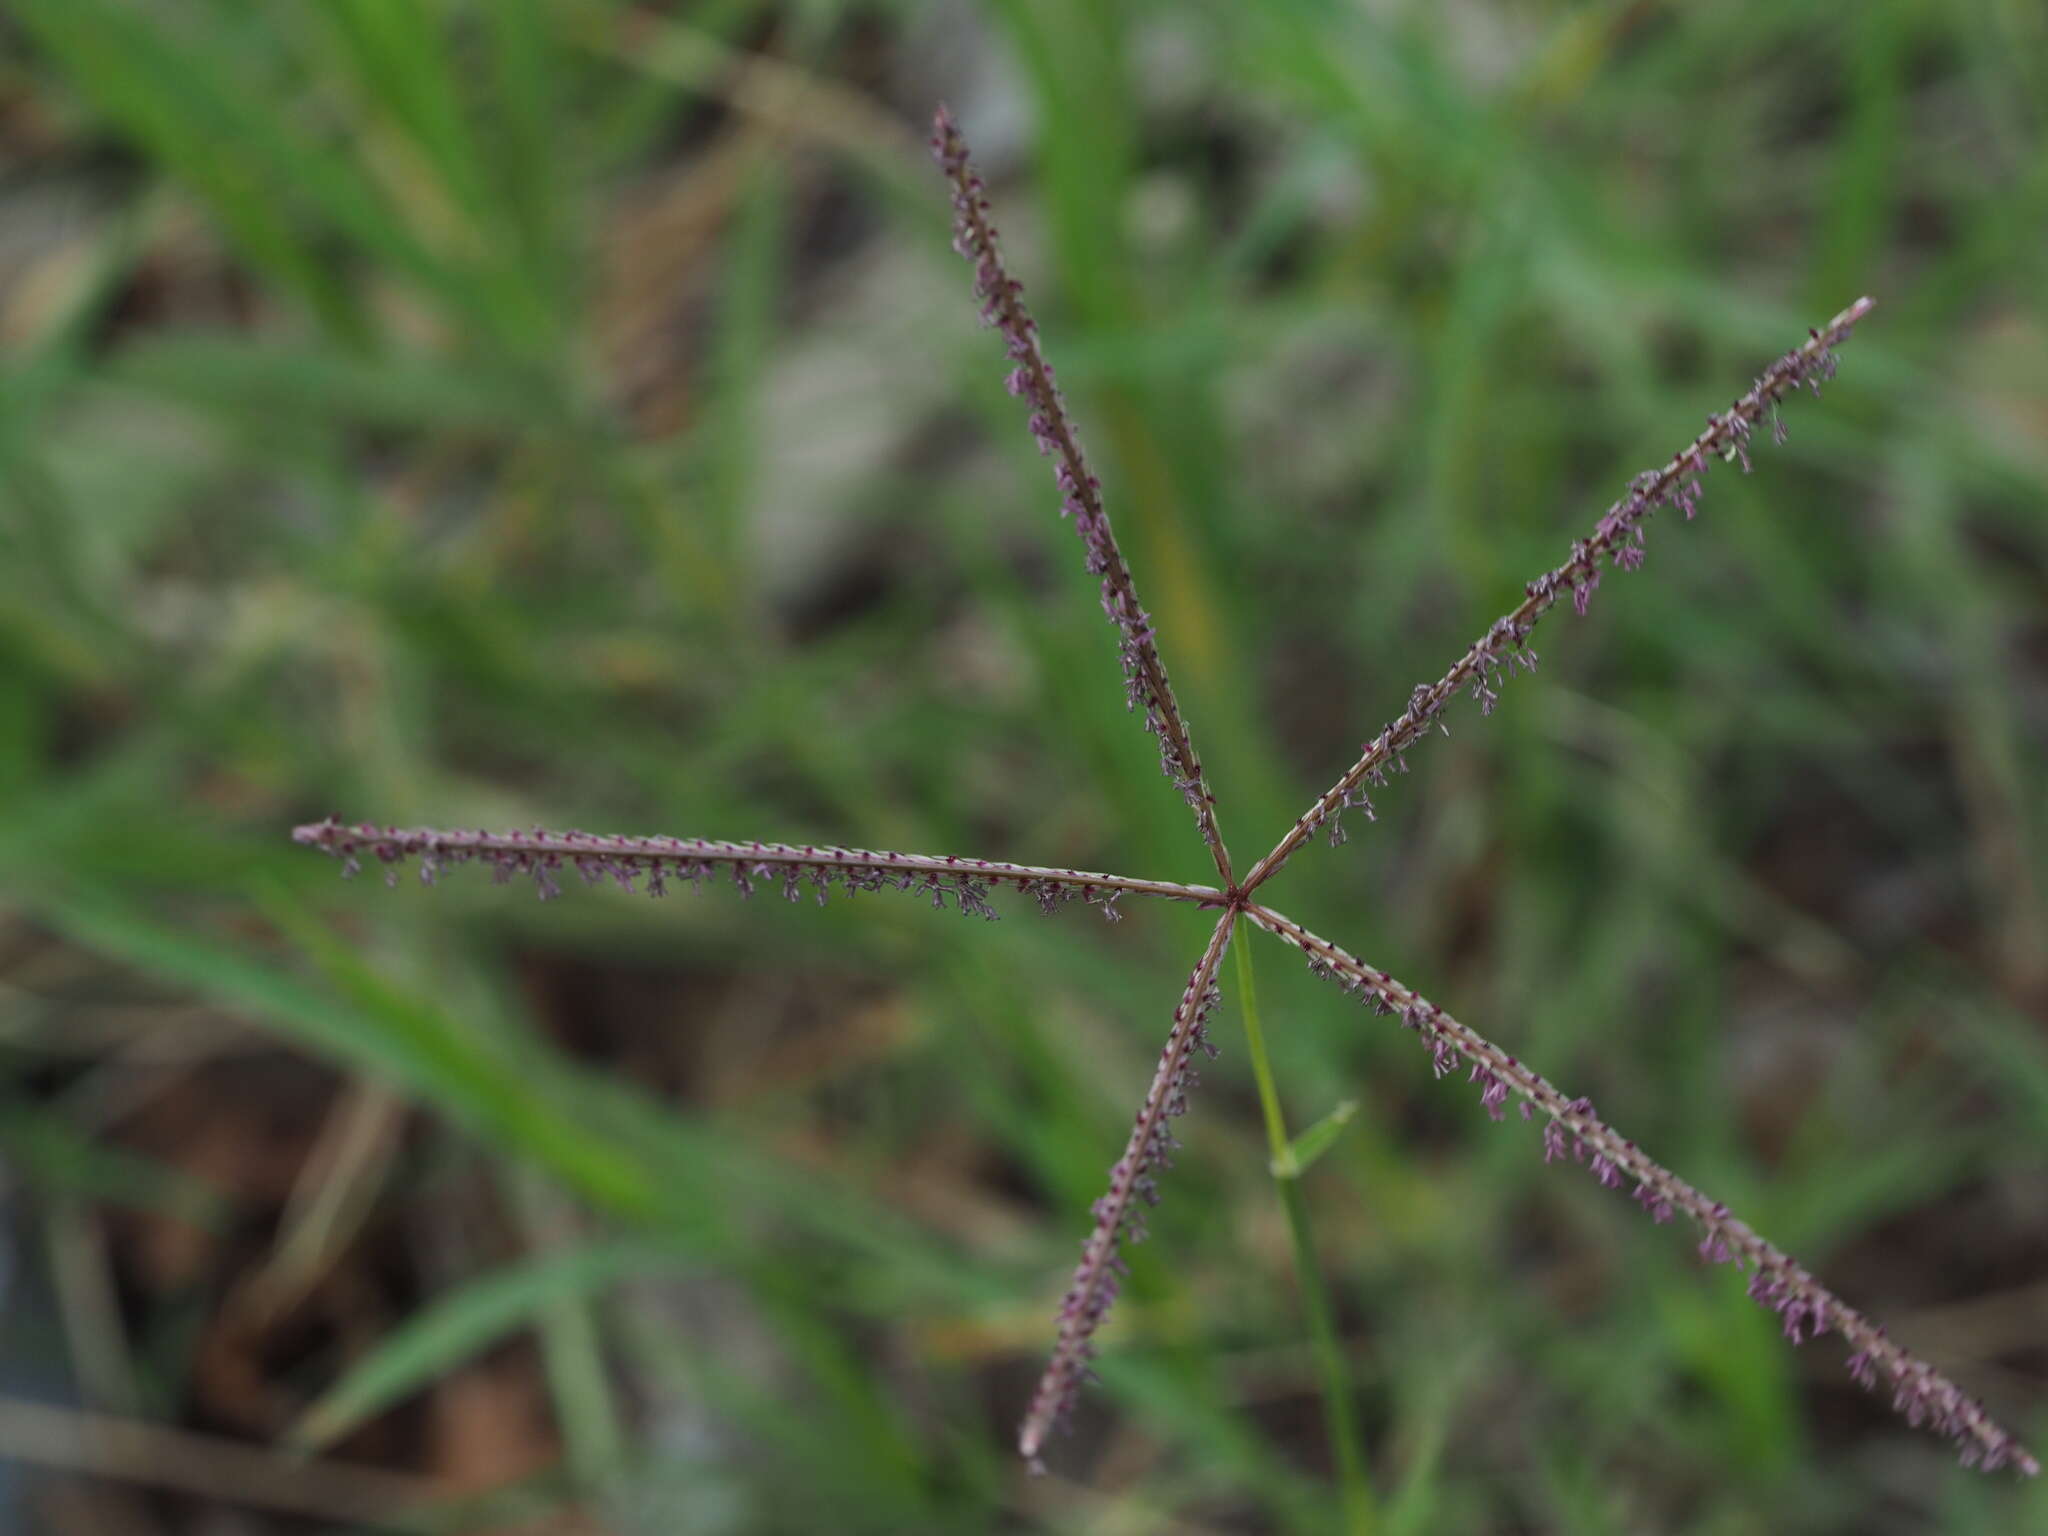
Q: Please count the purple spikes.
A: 5